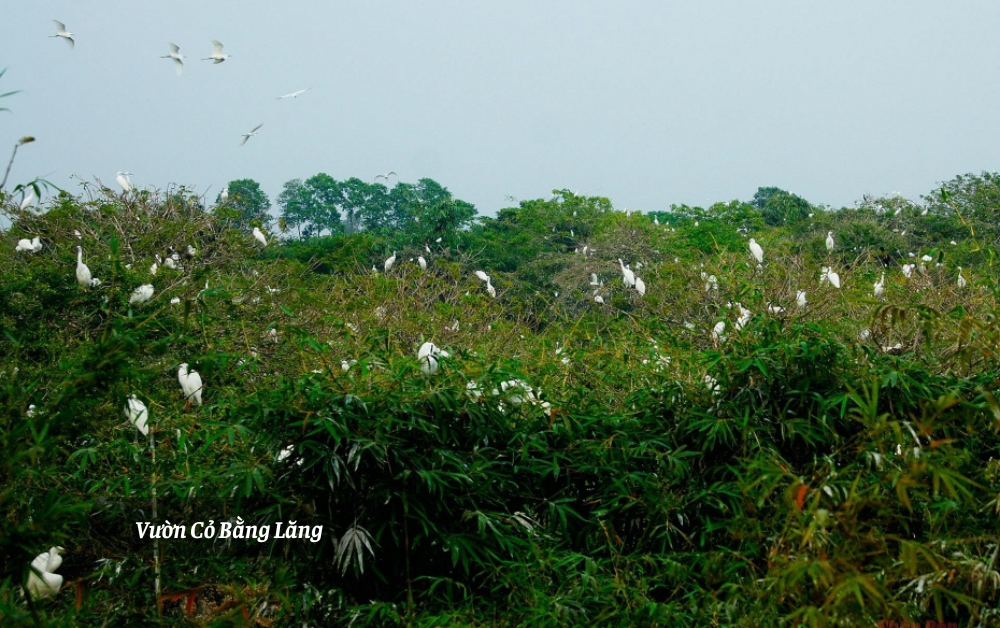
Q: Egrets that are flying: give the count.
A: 6